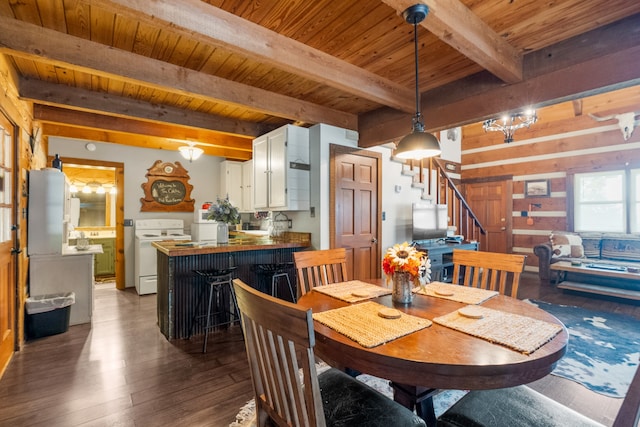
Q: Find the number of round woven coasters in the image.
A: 4